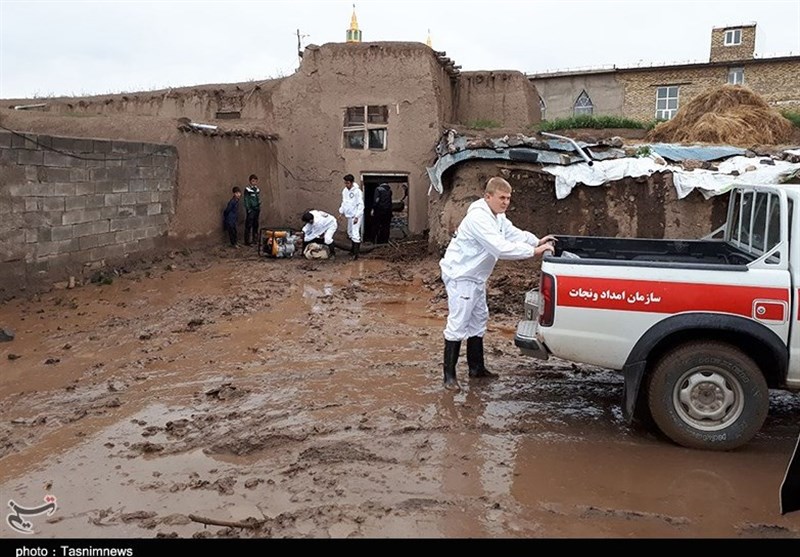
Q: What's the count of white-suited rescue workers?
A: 3